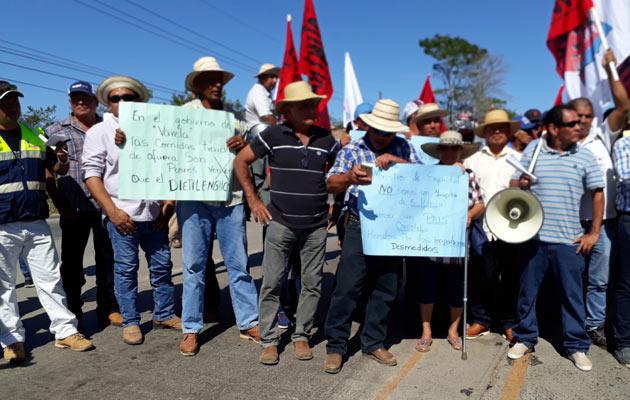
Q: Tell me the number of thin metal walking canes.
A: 1